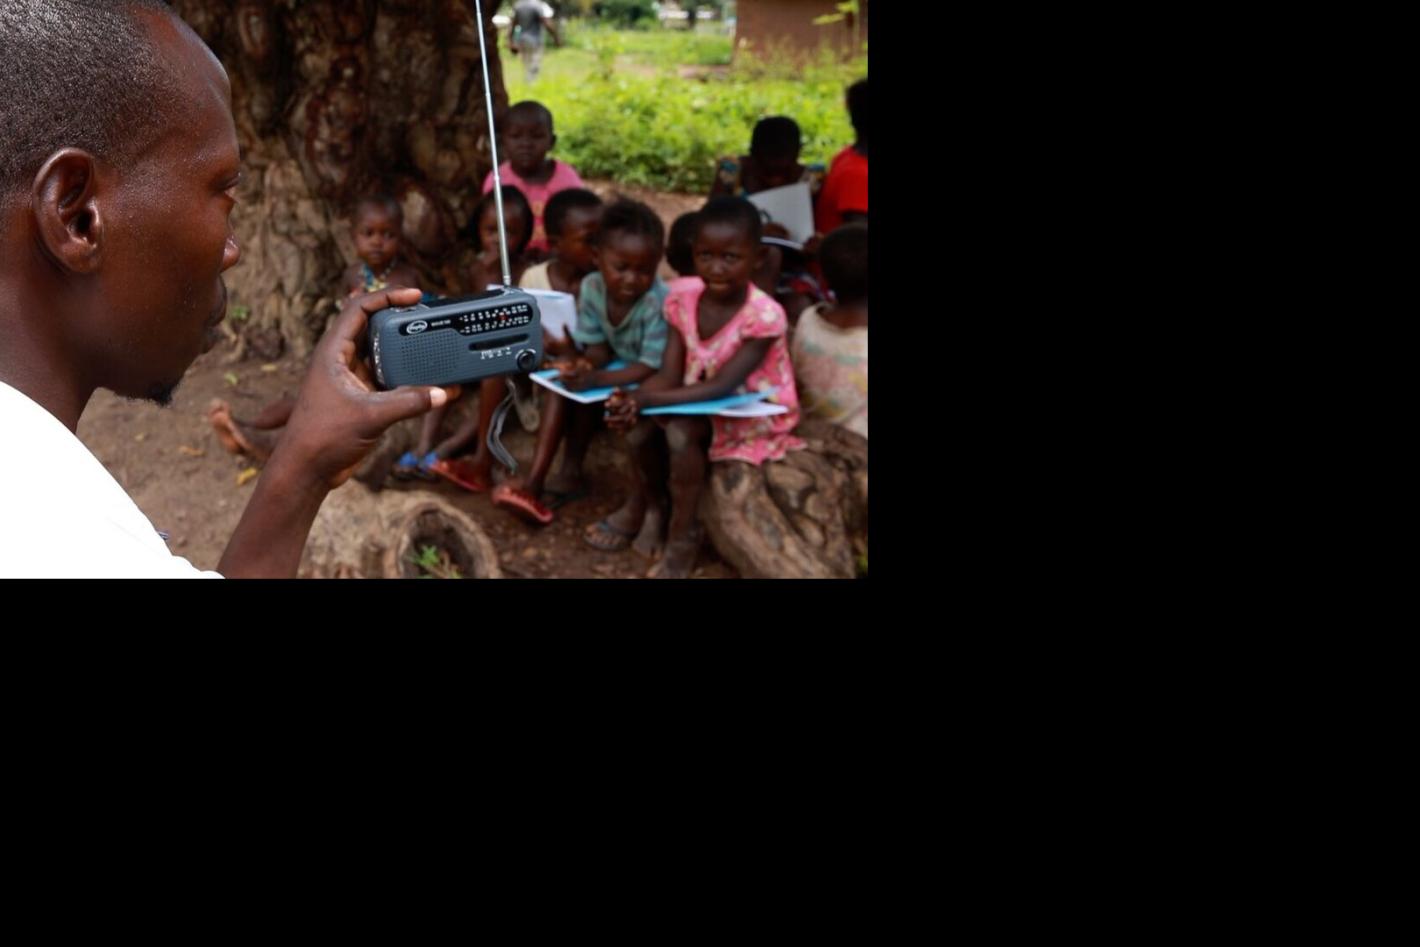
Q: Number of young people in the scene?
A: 10